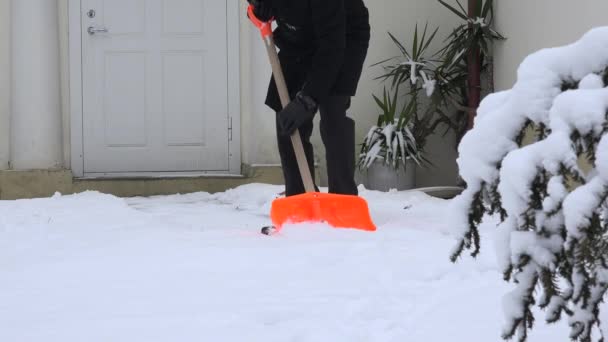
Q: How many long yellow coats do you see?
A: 0